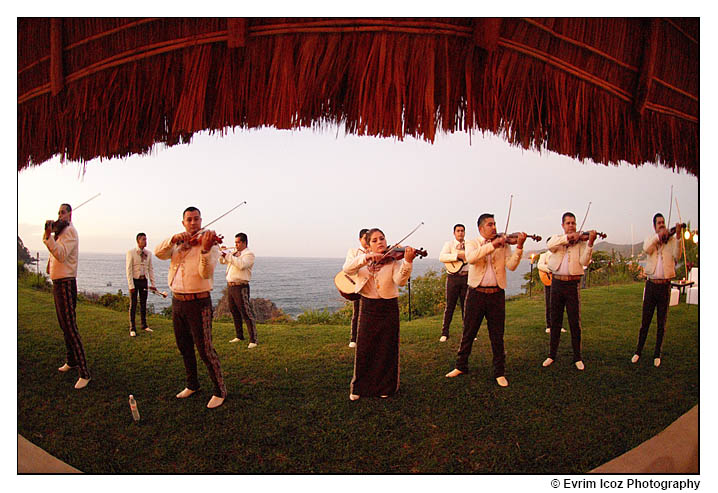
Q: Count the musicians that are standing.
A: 11